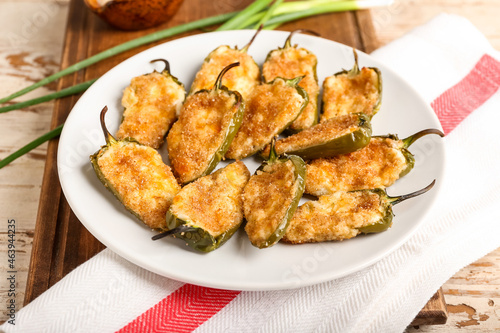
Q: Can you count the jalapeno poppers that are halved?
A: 12